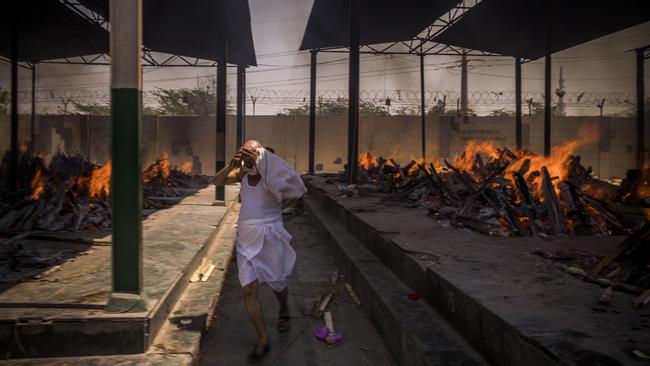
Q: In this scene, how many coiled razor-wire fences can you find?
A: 1